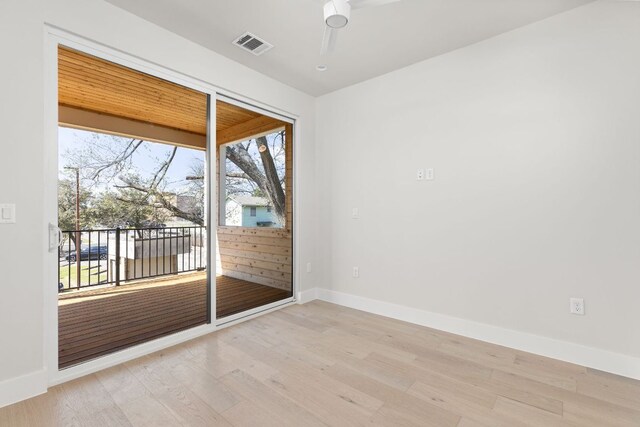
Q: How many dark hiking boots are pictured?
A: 0